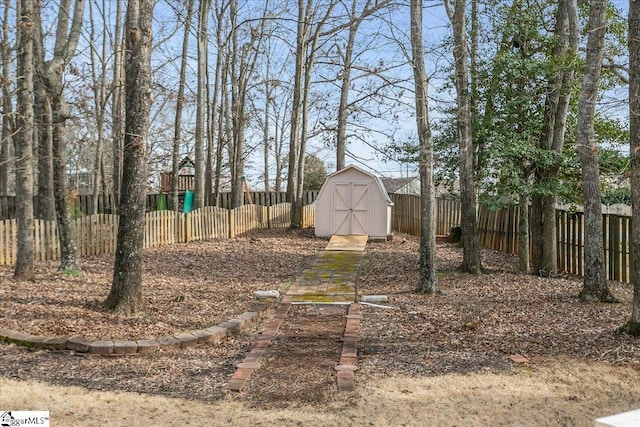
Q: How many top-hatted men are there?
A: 0